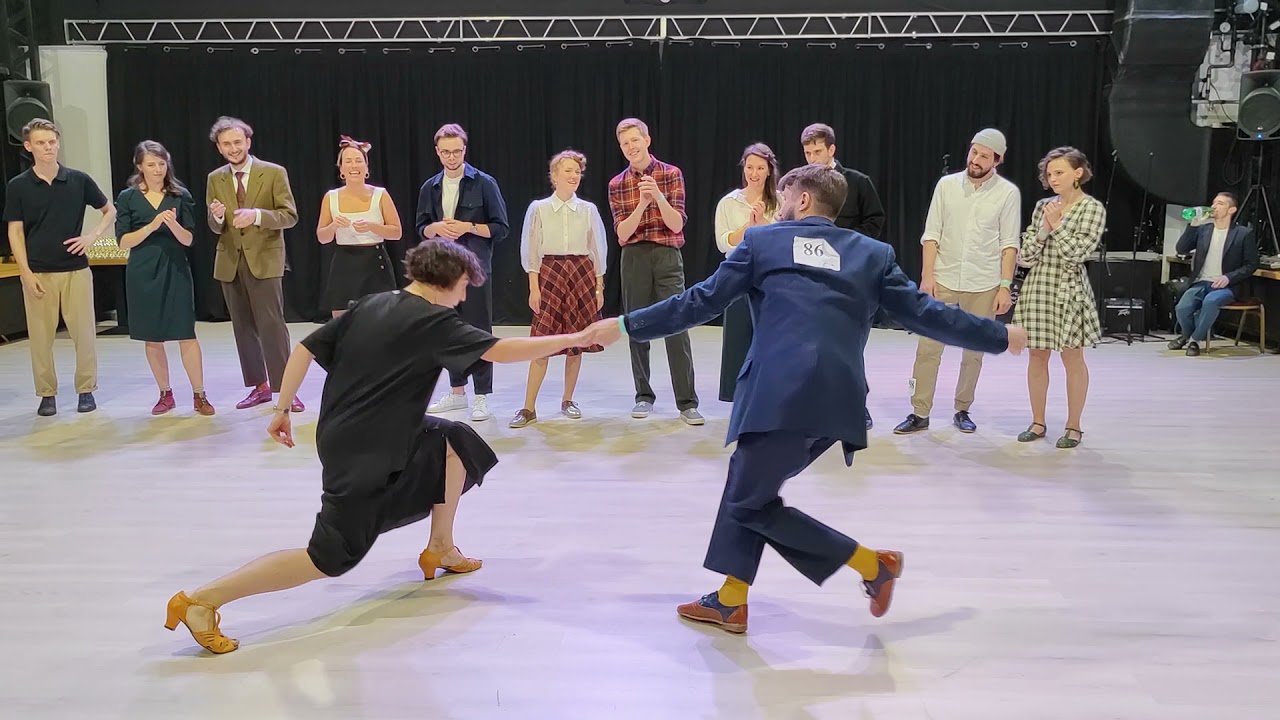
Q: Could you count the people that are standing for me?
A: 11